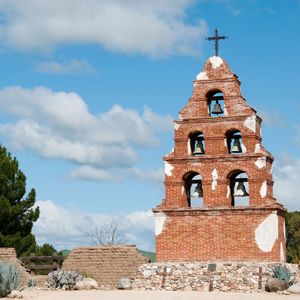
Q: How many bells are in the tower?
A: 5